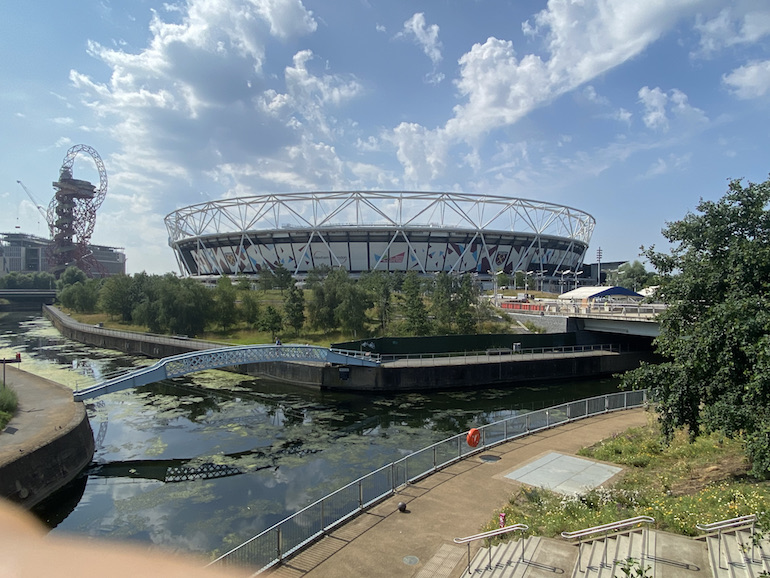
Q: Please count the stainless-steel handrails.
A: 3